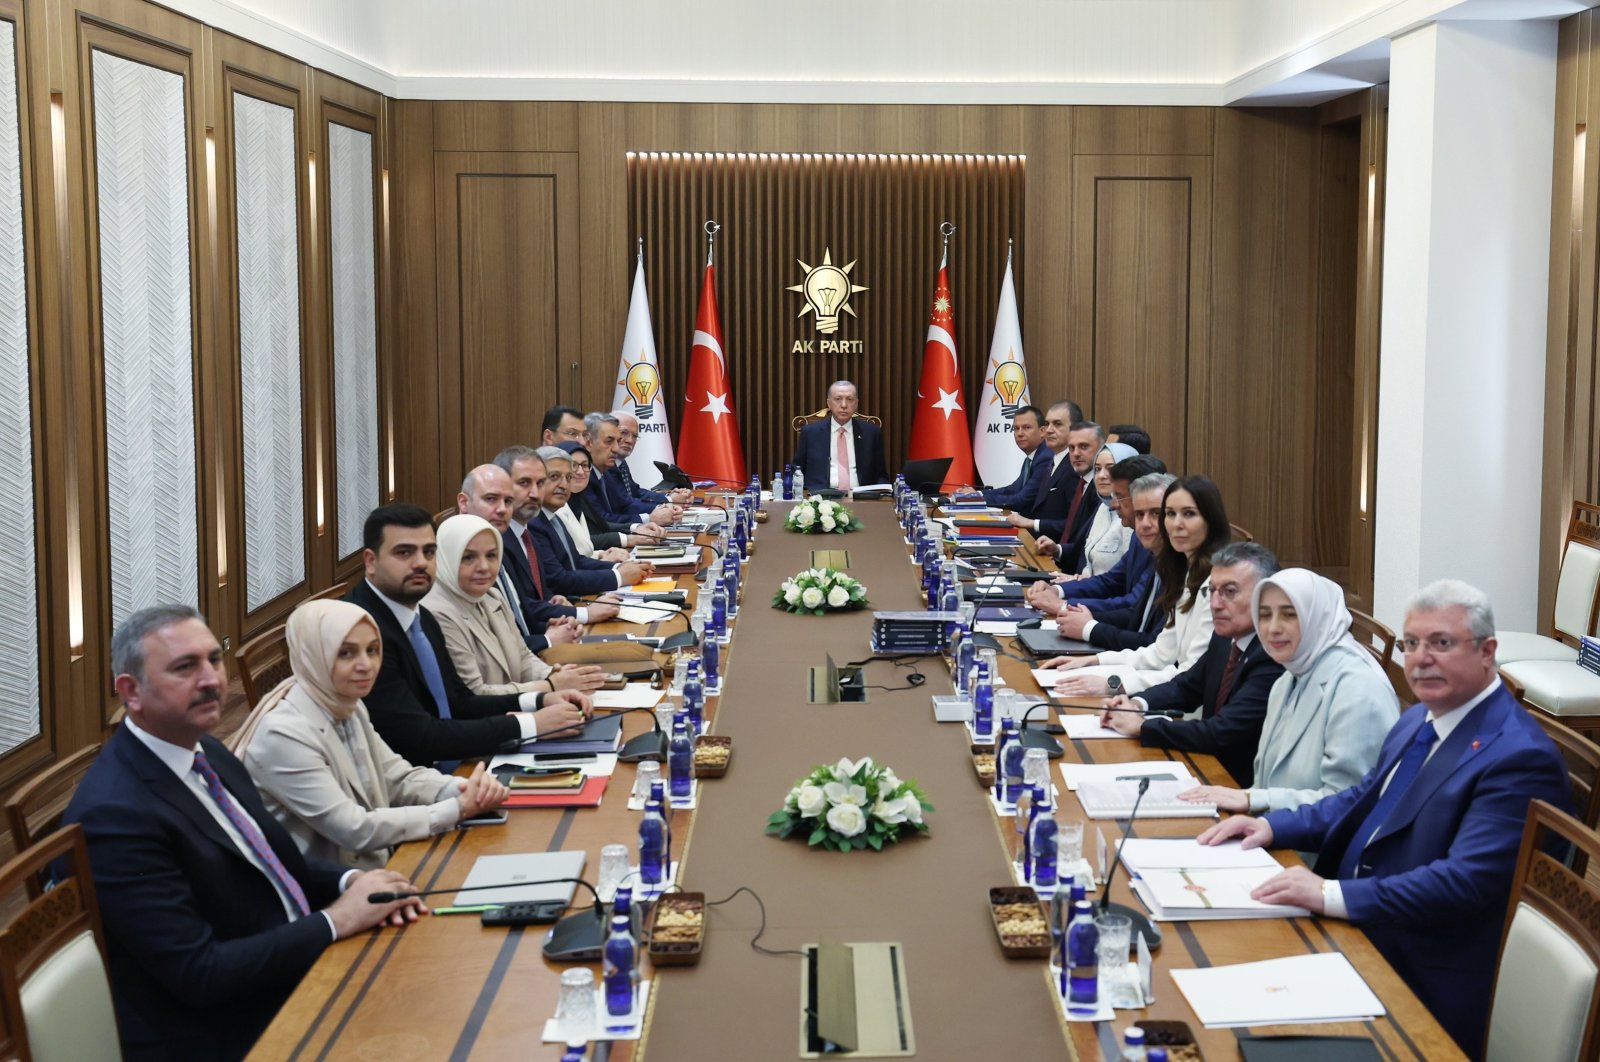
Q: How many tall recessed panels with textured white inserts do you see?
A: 4